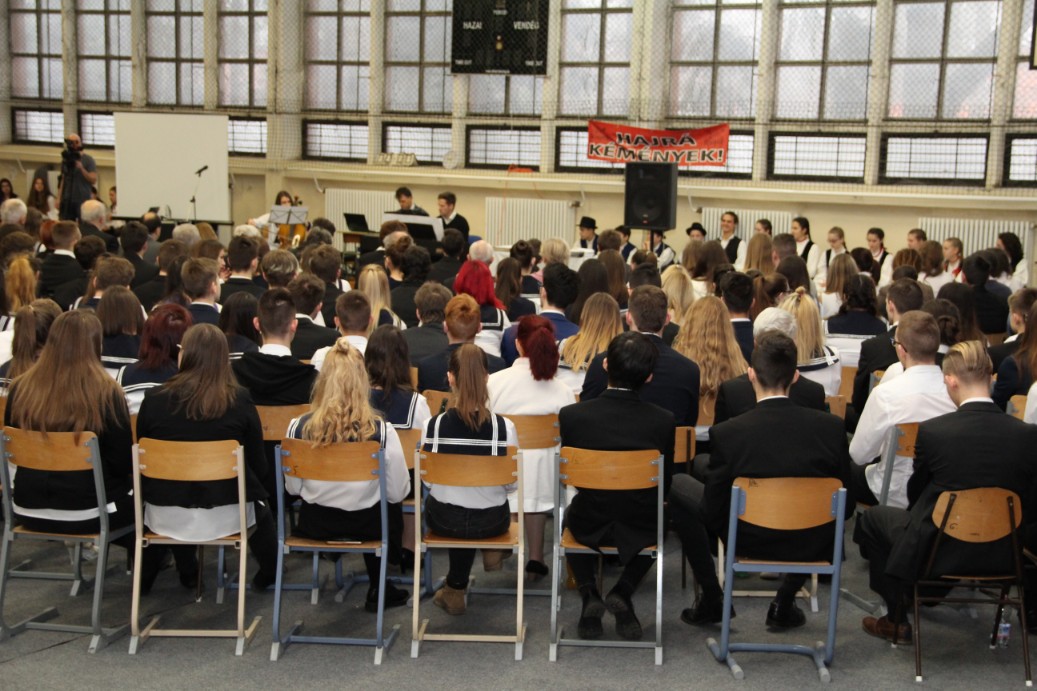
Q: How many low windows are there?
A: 11